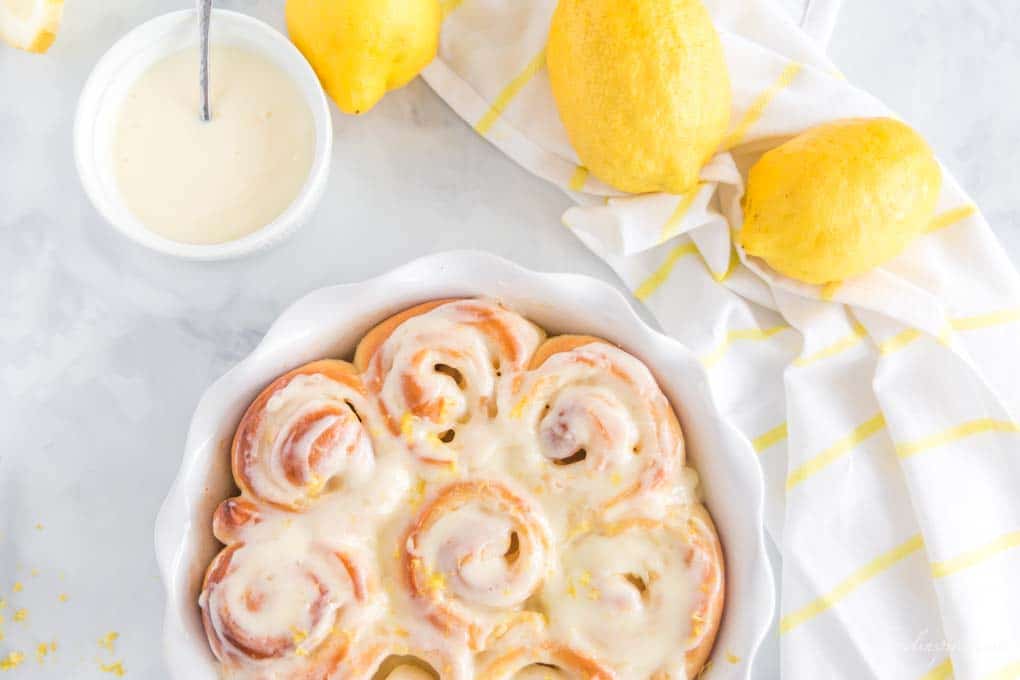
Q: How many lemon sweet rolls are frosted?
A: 8